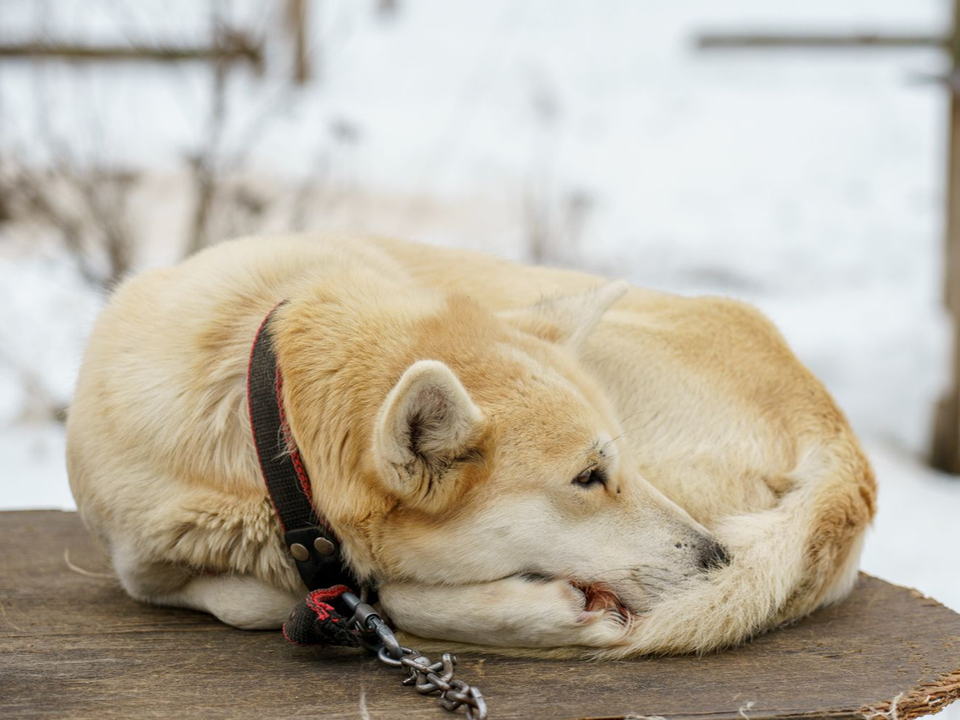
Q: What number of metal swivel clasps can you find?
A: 1